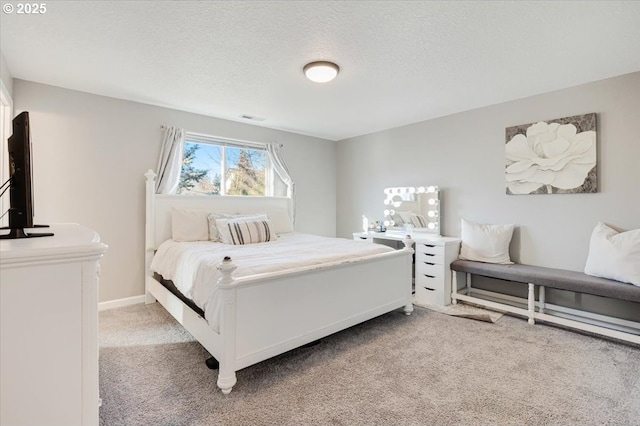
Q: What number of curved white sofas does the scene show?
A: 0